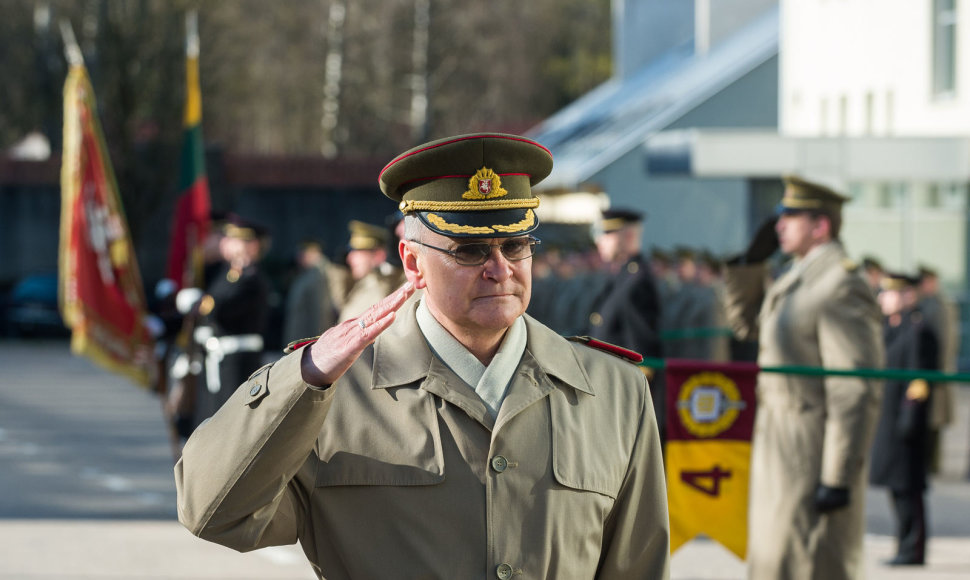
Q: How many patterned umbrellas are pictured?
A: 0